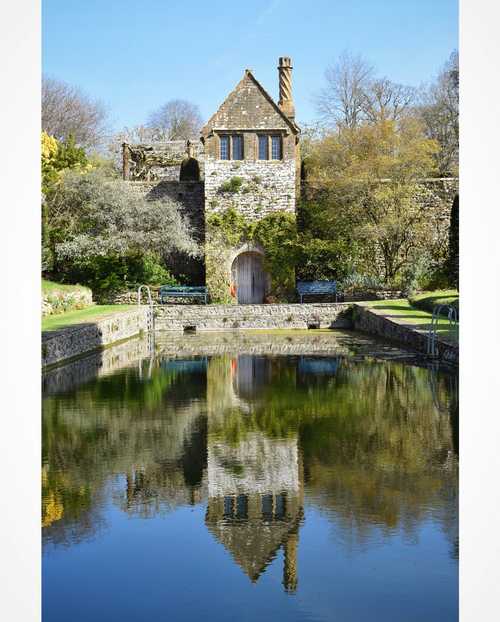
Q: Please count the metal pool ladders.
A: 2